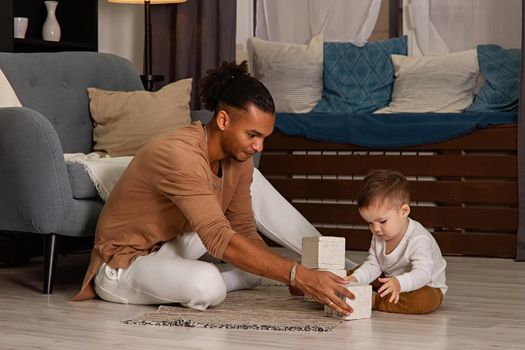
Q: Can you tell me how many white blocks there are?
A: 3